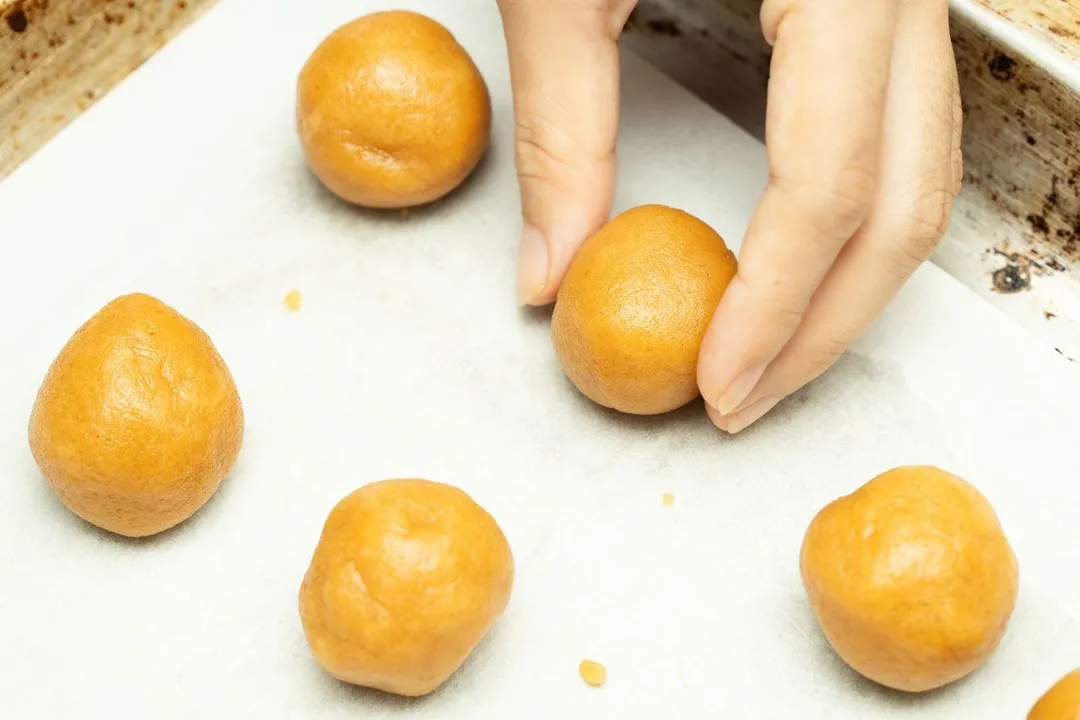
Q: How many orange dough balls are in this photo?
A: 6